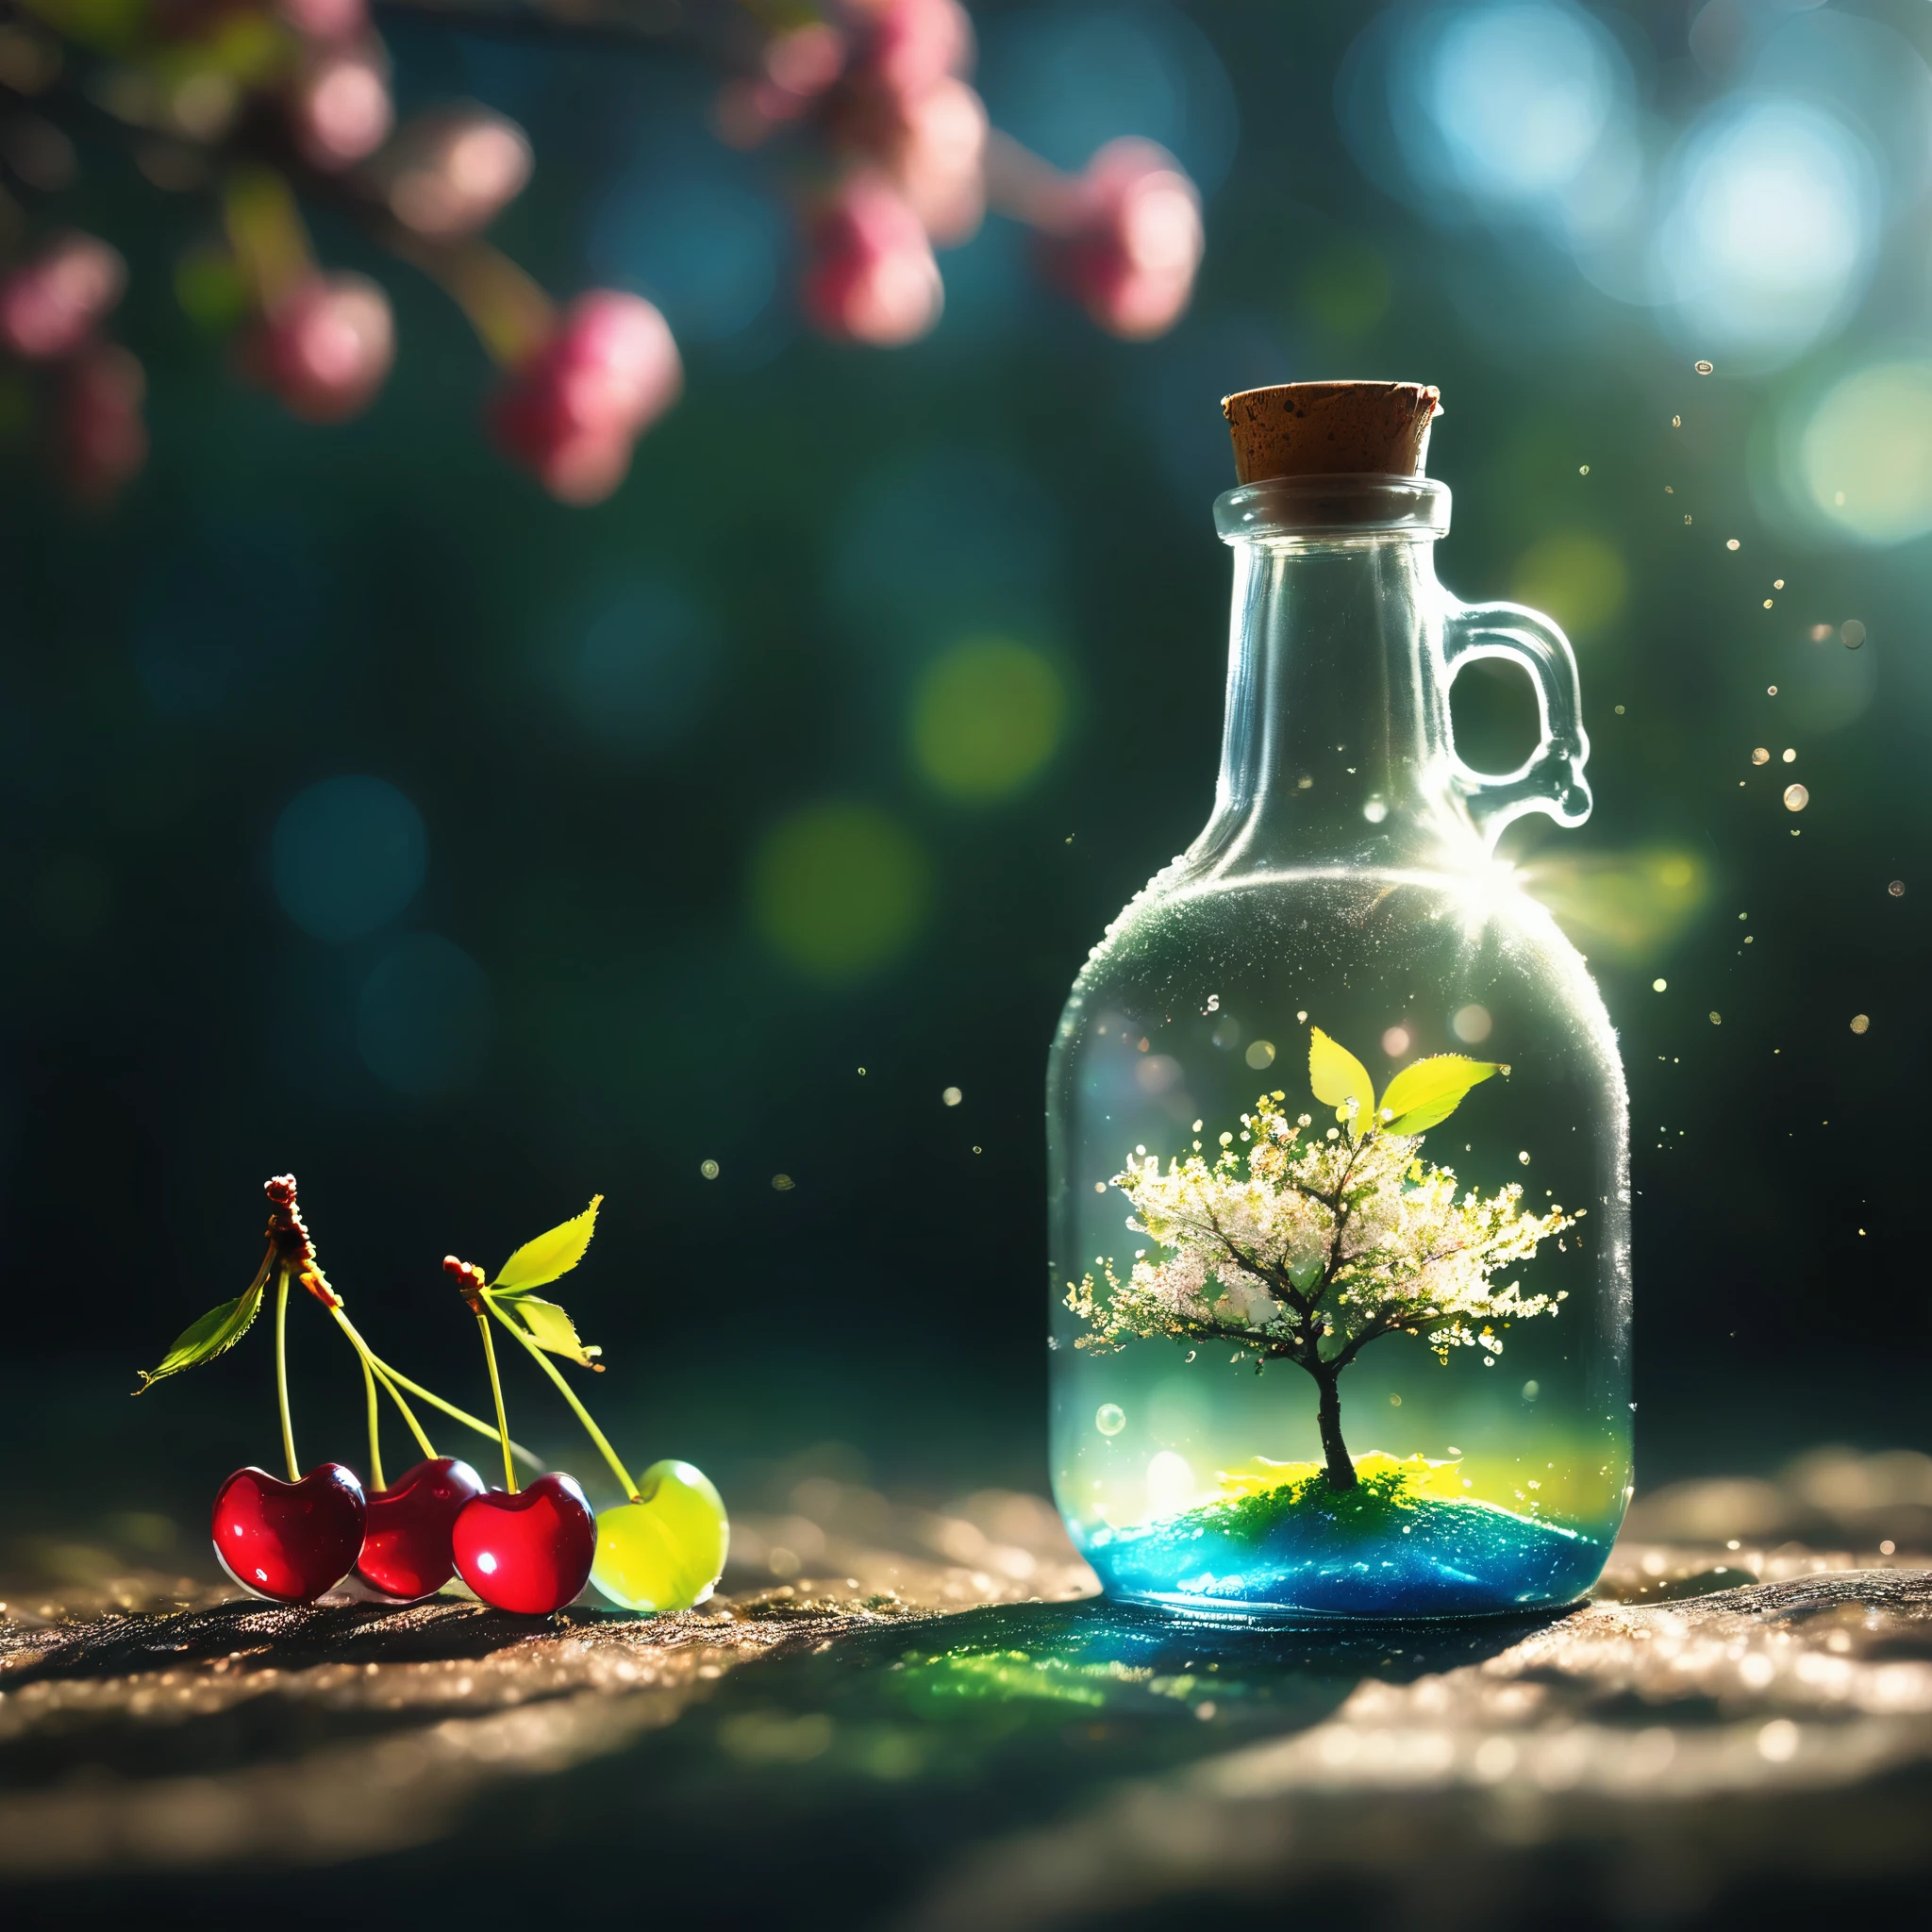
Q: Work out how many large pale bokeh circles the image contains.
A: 3